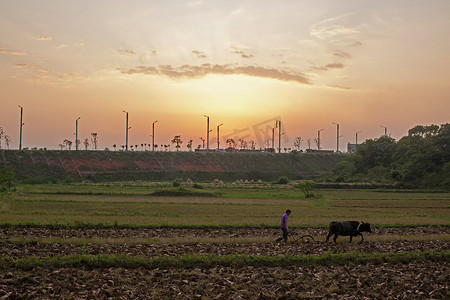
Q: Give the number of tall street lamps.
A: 12